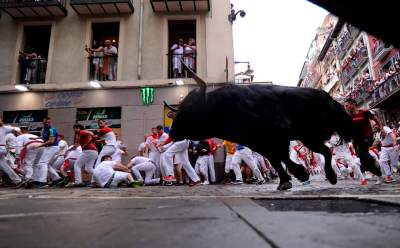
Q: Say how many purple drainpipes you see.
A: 0